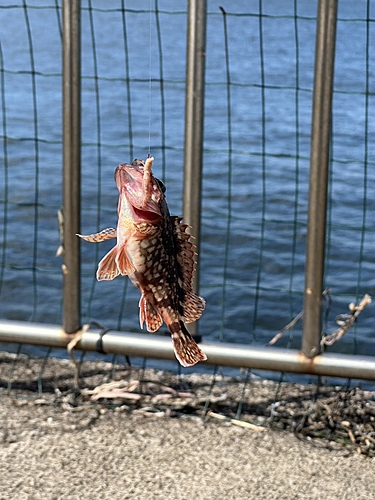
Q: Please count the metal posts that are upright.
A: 3